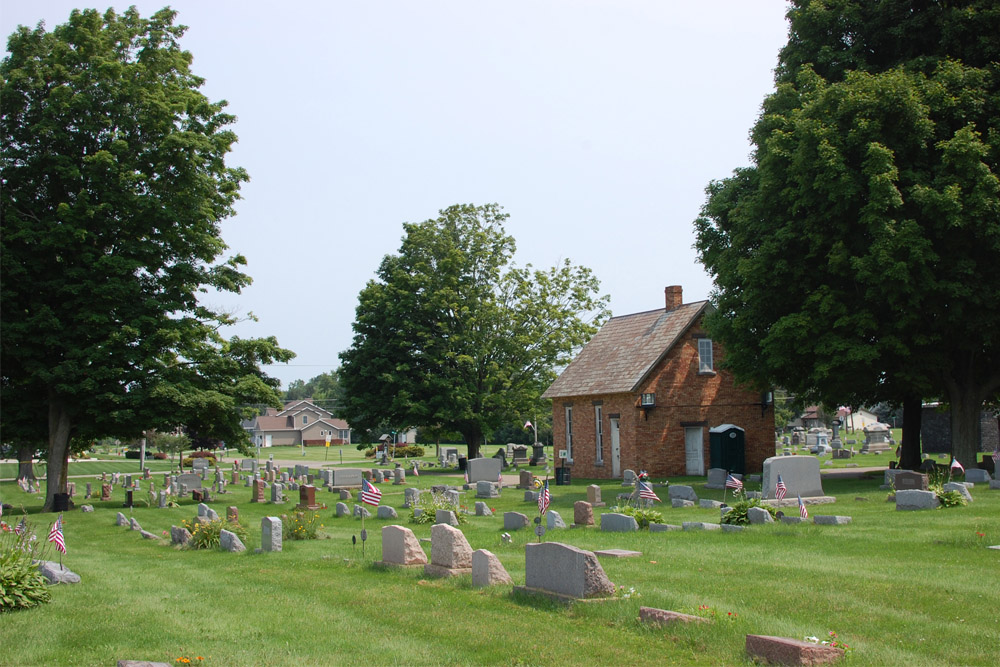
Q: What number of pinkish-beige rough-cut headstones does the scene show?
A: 3